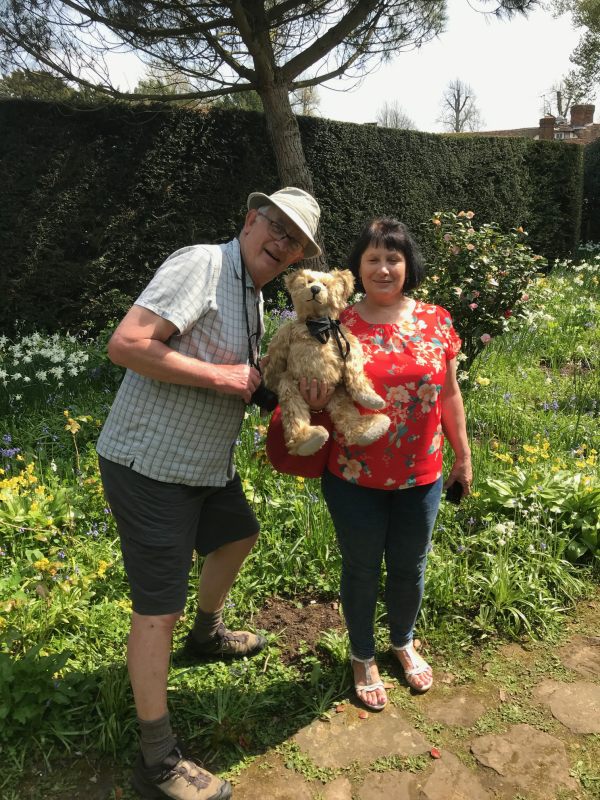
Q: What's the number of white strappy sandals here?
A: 2